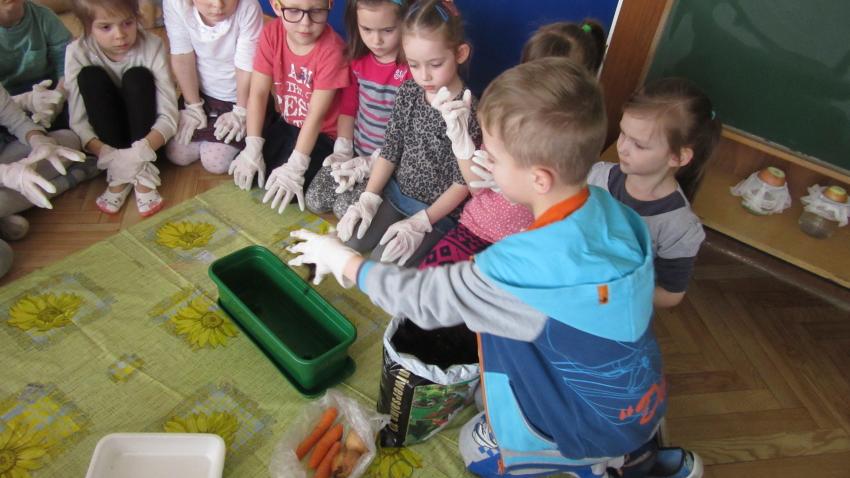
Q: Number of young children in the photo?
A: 10